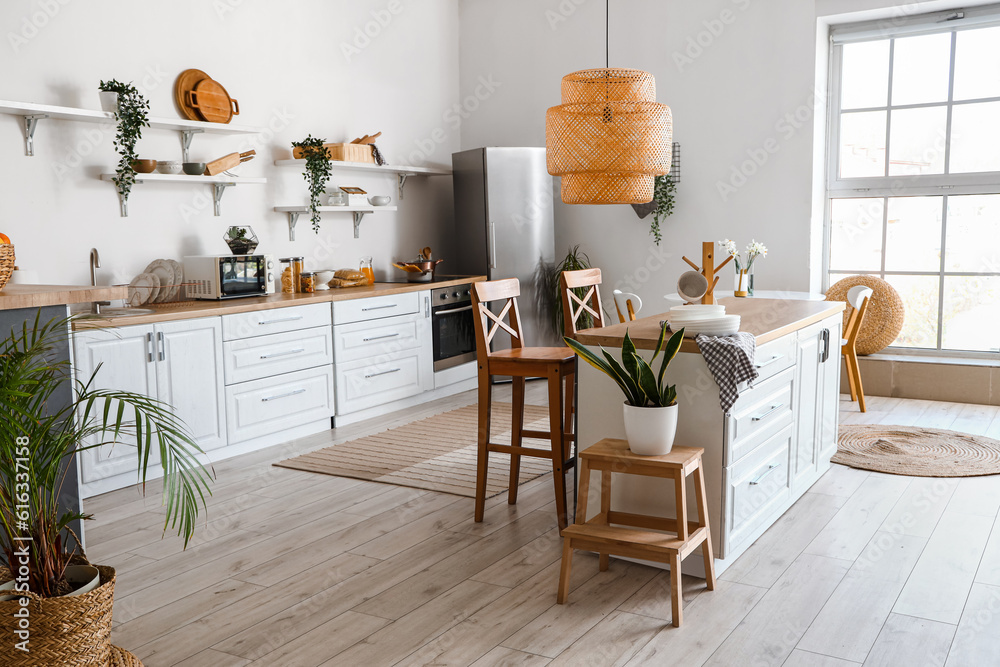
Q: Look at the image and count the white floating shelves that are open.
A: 4